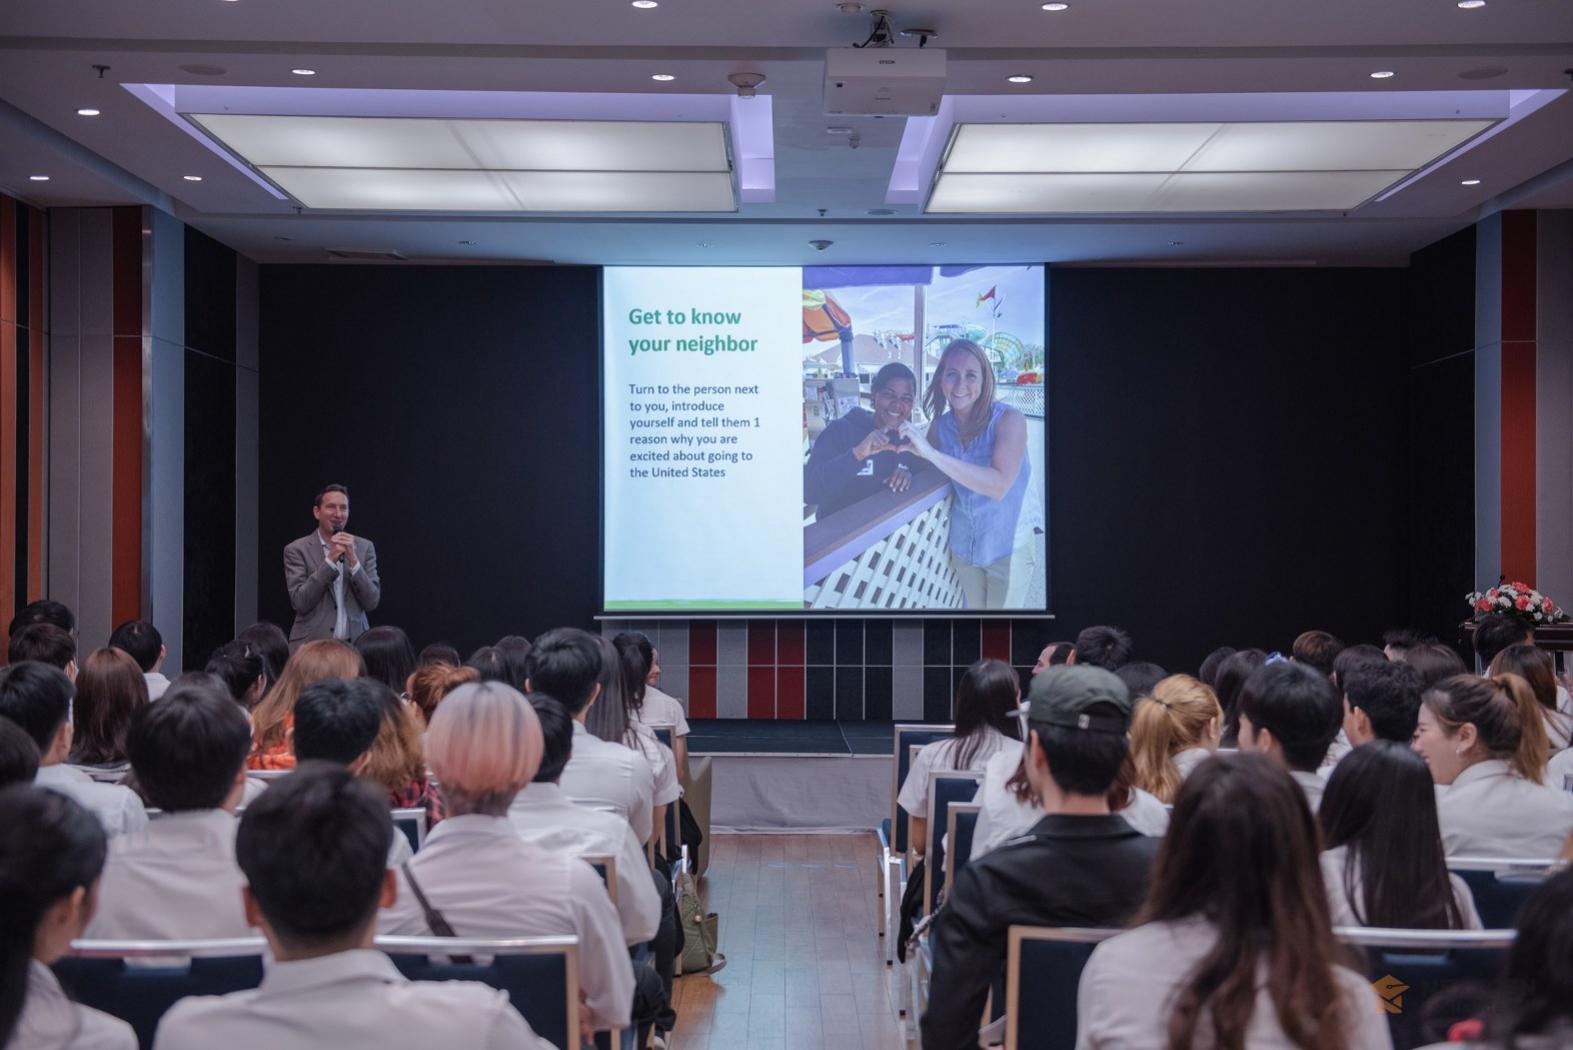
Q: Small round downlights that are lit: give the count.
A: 11